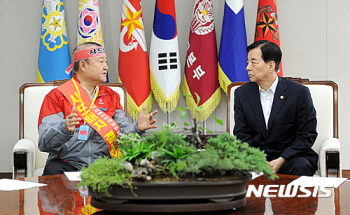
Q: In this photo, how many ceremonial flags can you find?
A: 7